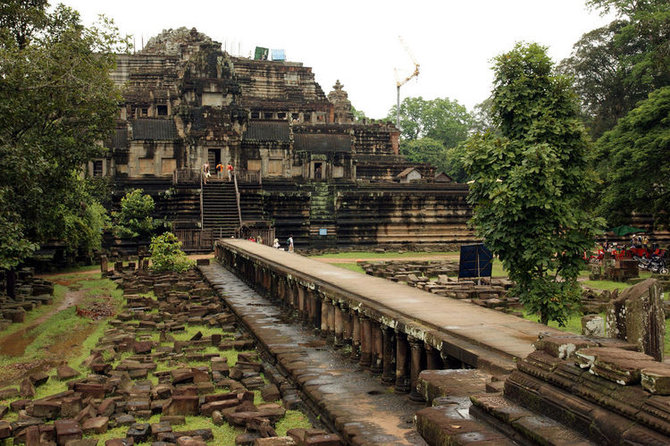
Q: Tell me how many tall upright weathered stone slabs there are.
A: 1